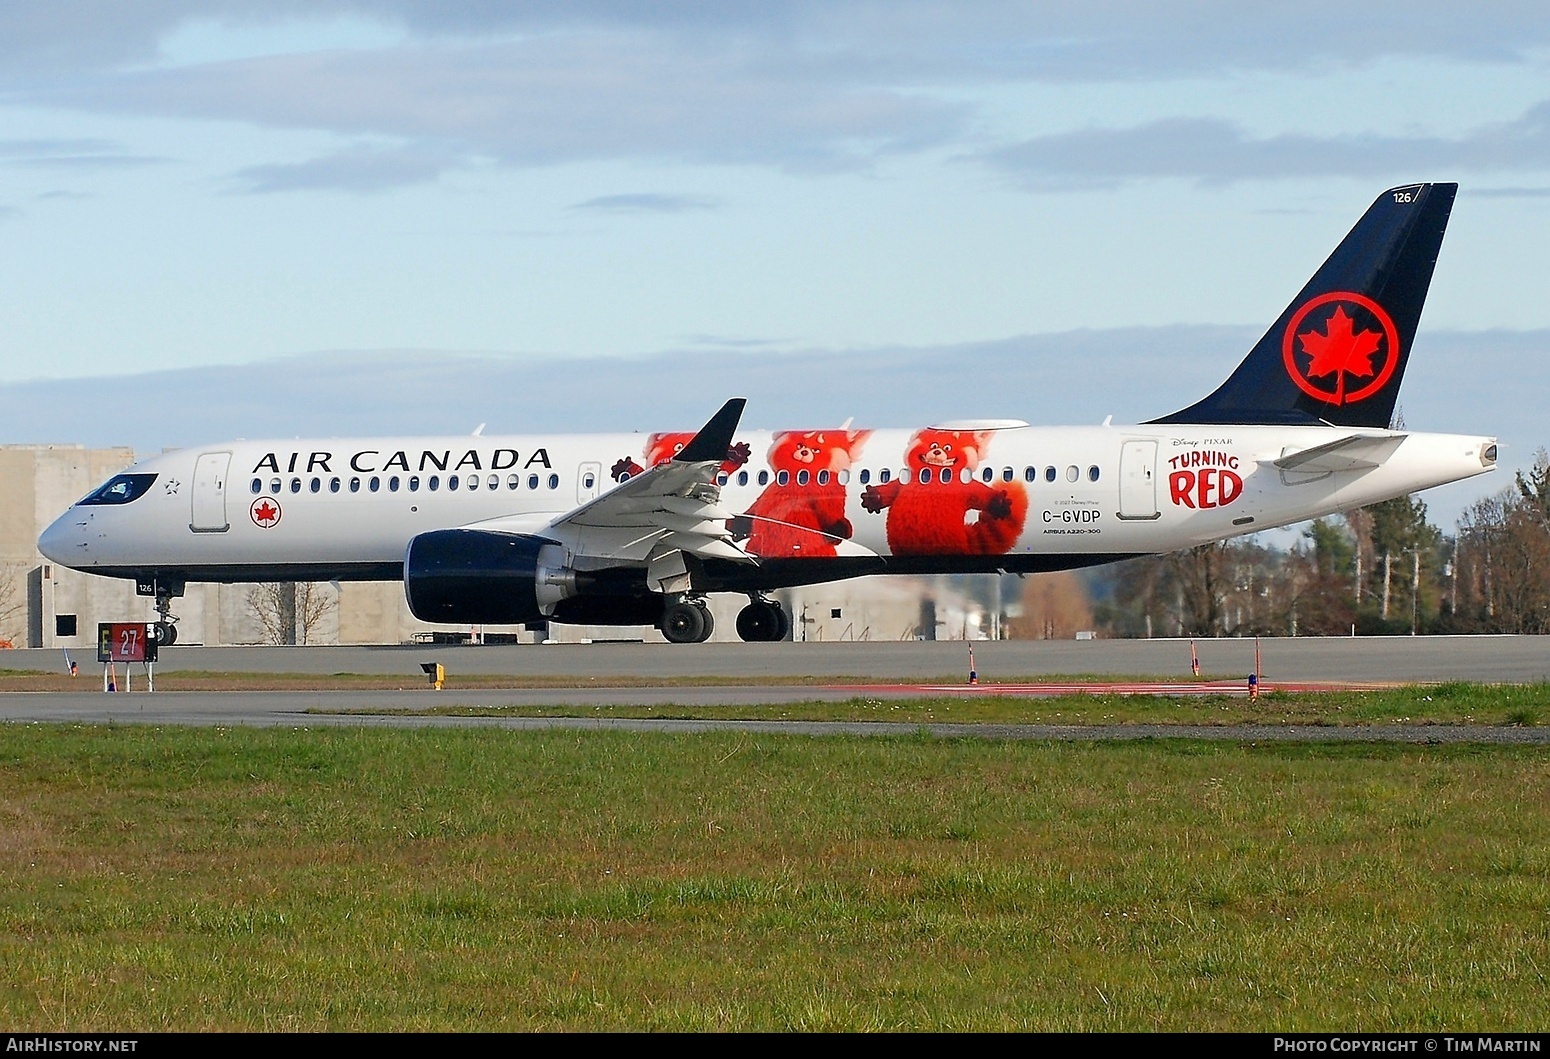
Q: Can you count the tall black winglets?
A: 1